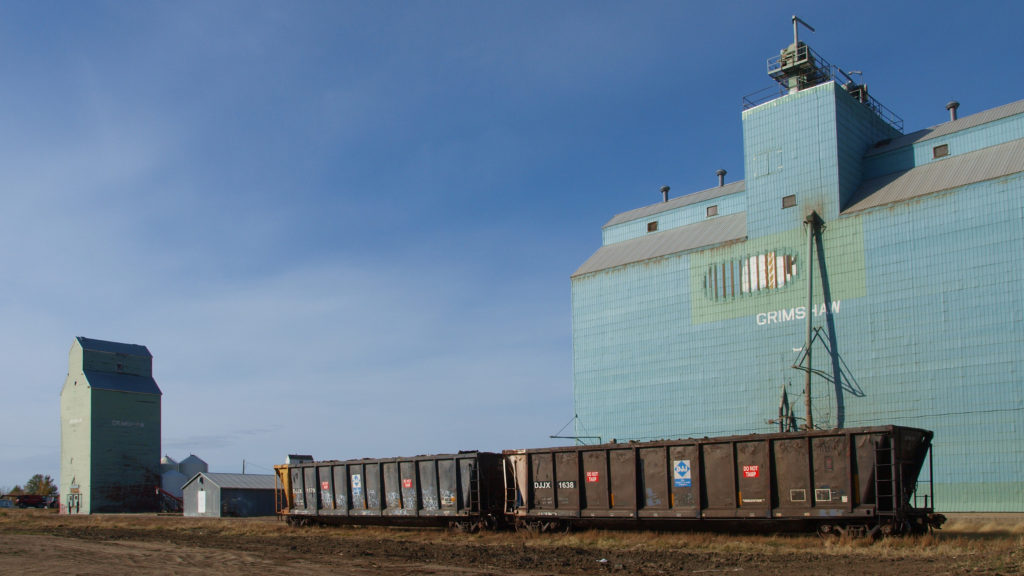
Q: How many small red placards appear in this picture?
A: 4